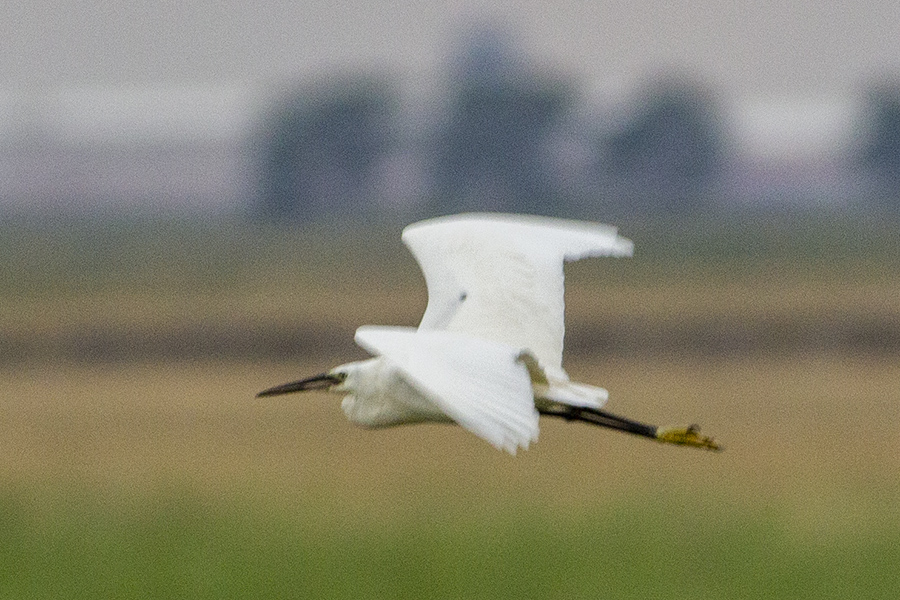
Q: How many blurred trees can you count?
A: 4